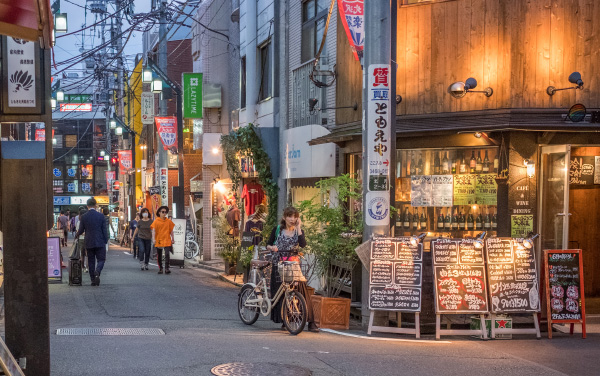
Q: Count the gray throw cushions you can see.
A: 0